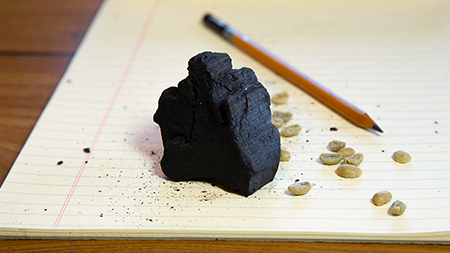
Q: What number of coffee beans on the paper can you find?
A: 14